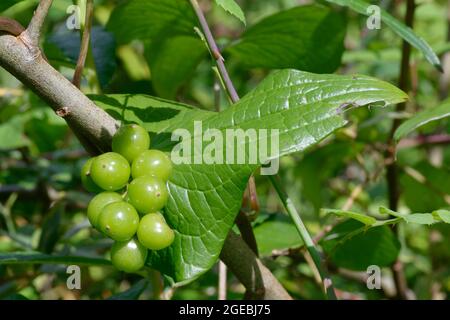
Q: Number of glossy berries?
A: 9